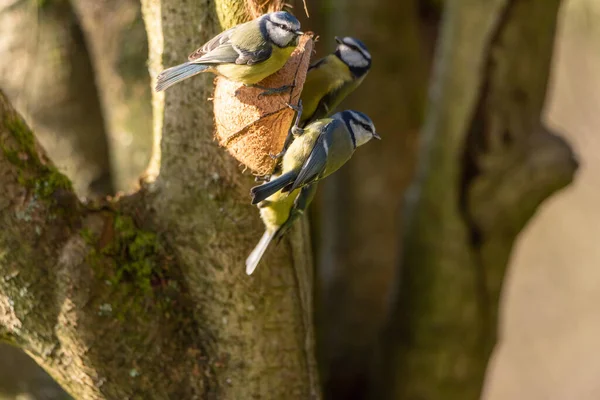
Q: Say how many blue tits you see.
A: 4